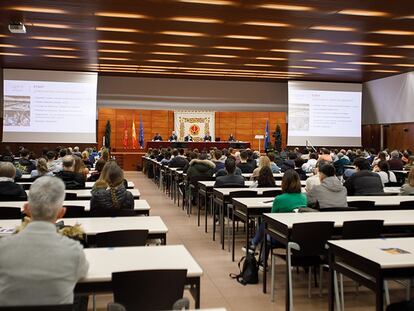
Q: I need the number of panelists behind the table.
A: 5